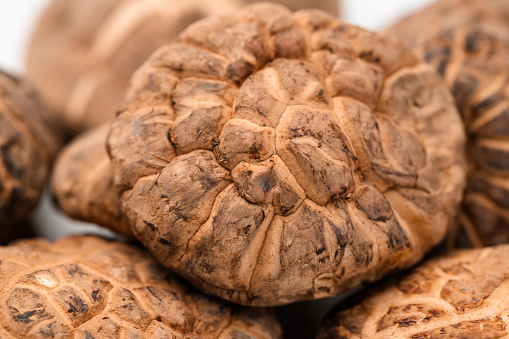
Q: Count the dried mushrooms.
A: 6